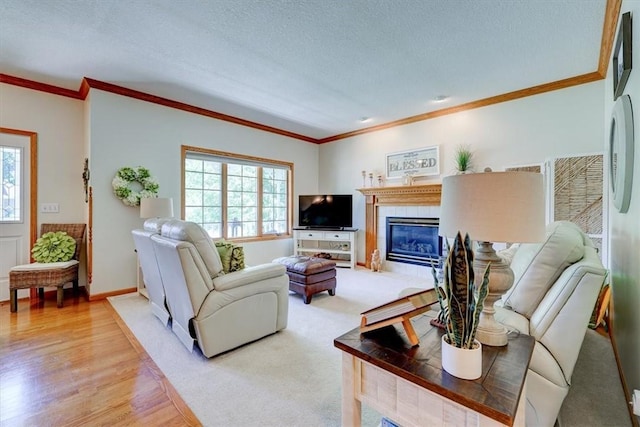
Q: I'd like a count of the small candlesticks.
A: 3